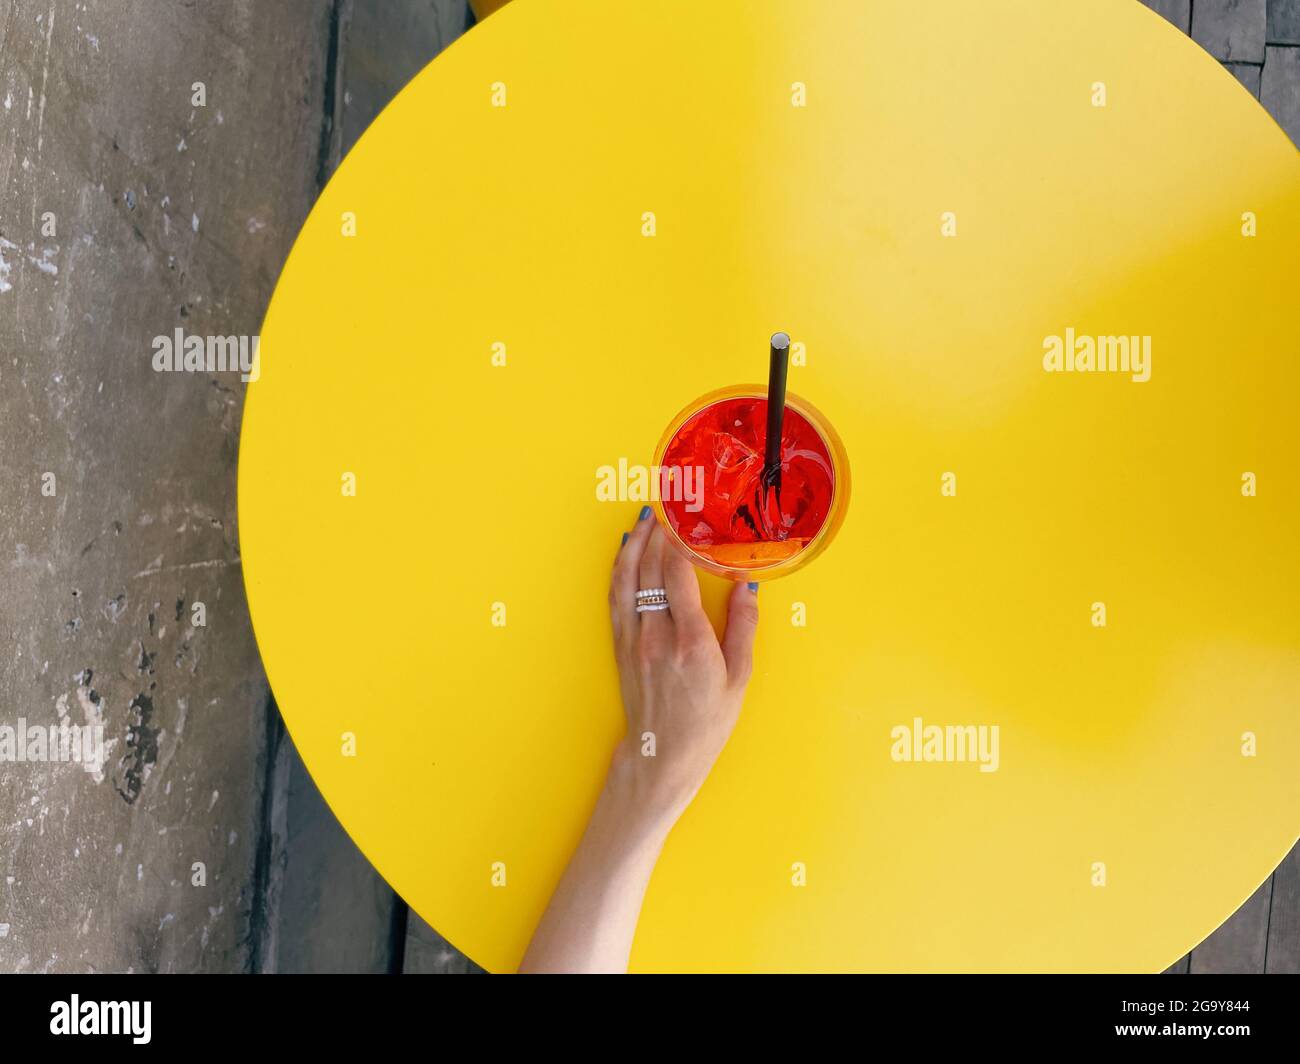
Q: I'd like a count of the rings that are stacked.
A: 3